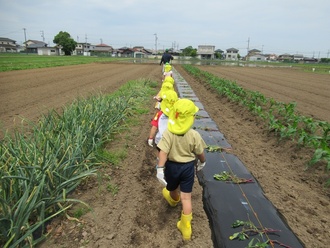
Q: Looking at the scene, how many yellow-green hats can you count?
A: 5